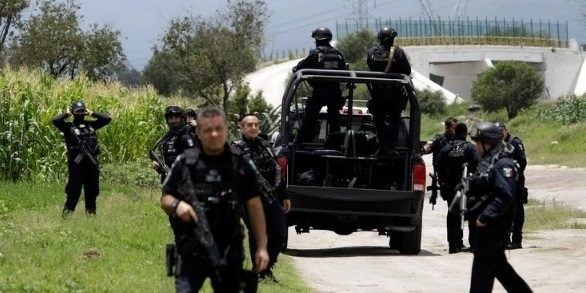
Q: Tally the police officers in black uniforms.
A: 11